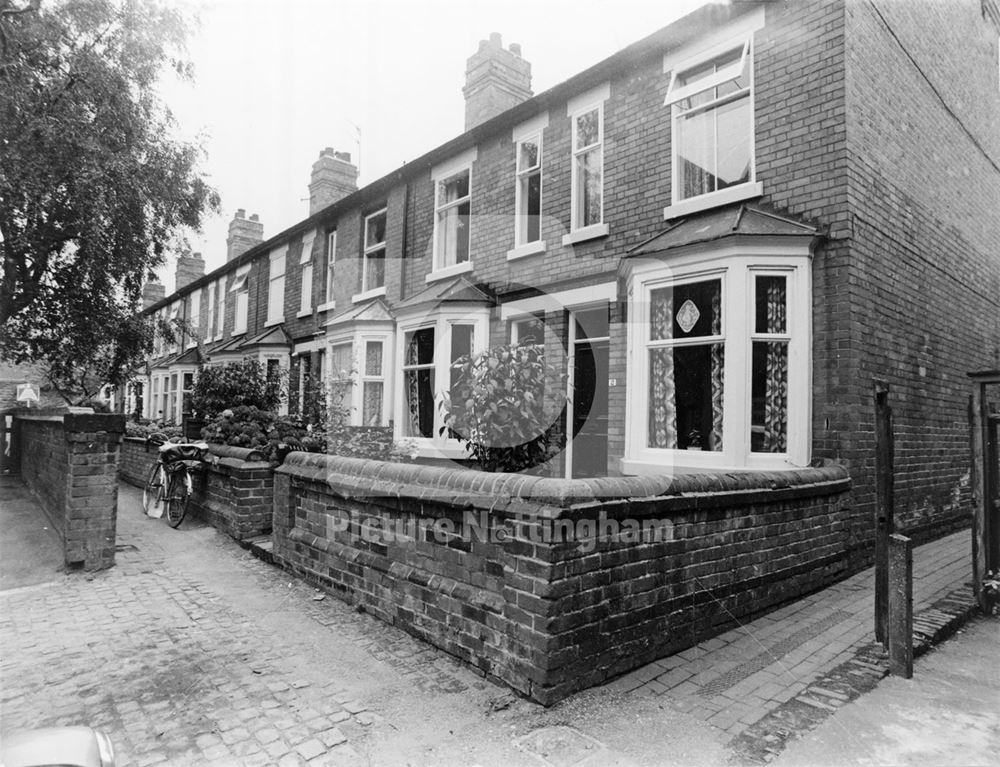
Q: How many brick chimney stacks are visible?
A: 5